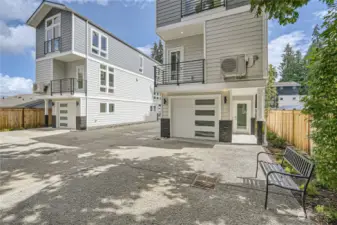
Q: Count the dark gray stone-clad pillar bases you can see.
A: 7